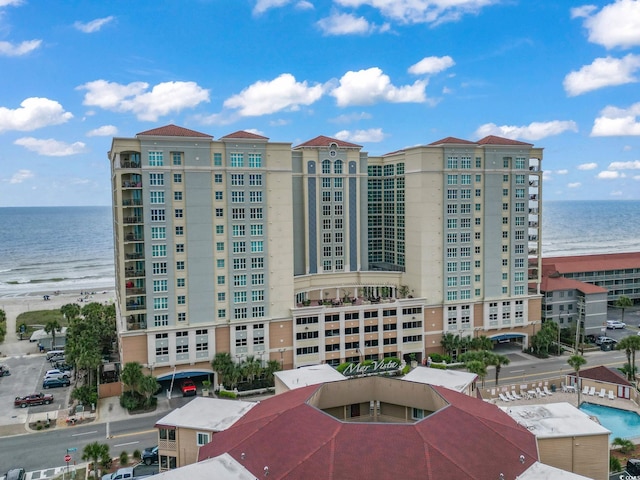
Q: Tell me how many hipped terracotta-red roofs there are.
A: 5